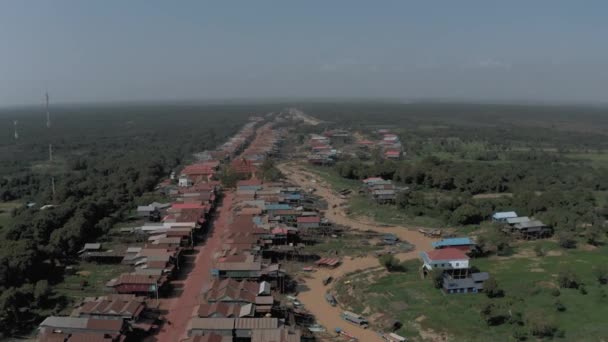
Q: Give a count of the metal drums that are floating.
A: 0